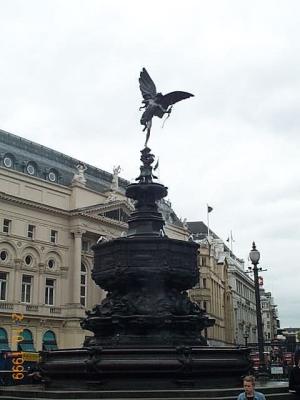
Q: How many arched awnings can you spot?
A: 3